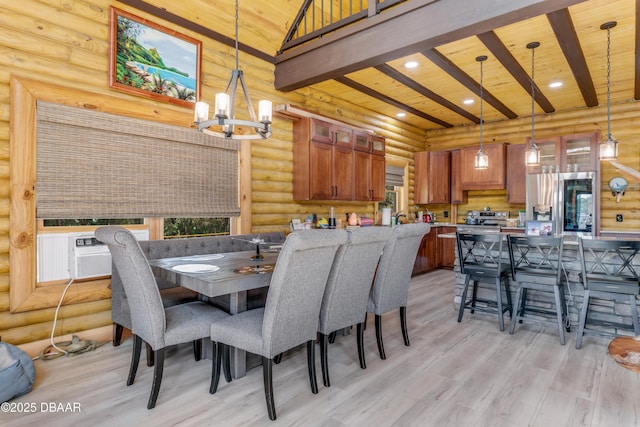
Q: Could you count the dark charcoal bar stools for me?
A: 3